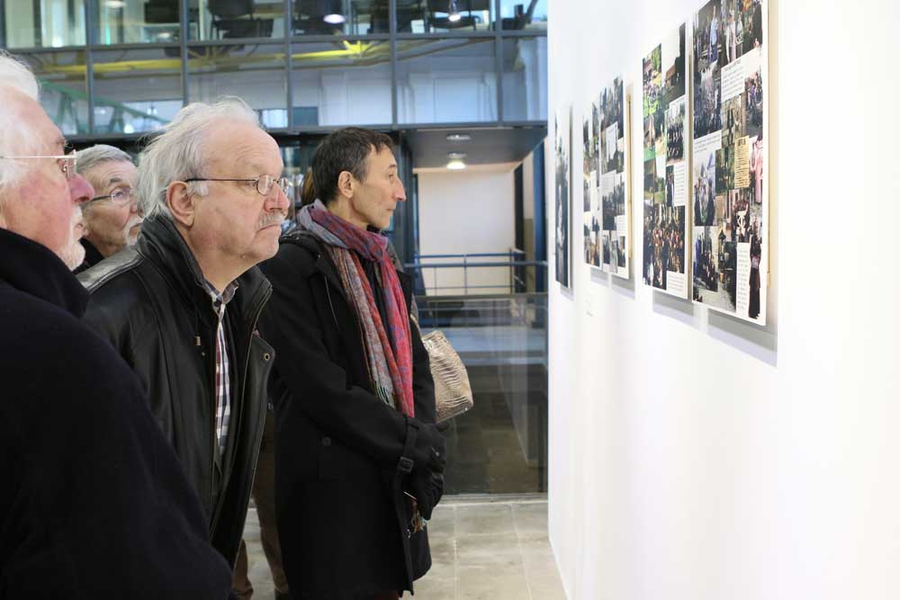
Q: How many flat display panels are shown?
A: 5